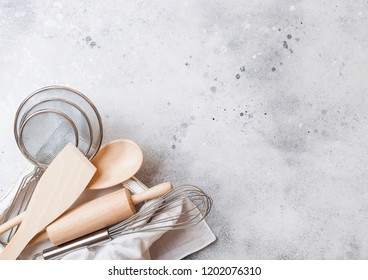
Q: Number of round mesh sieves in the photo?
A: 3